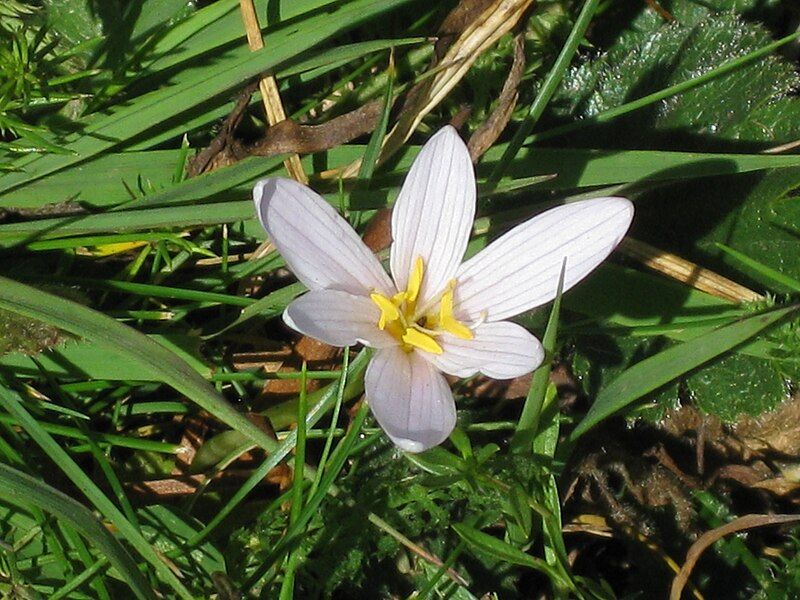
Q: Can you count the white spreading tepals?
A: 6